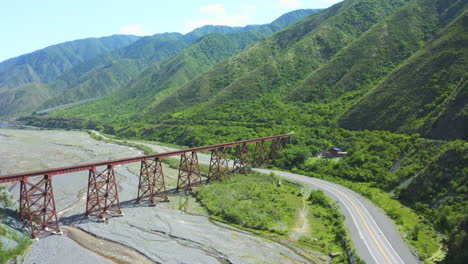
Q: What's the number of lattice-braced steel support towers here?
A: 8